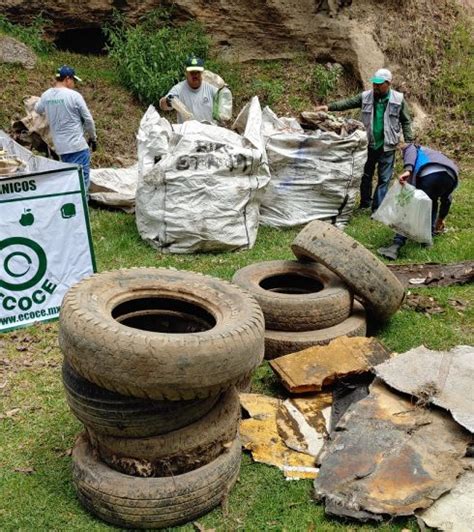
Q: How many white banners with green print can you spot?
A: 1